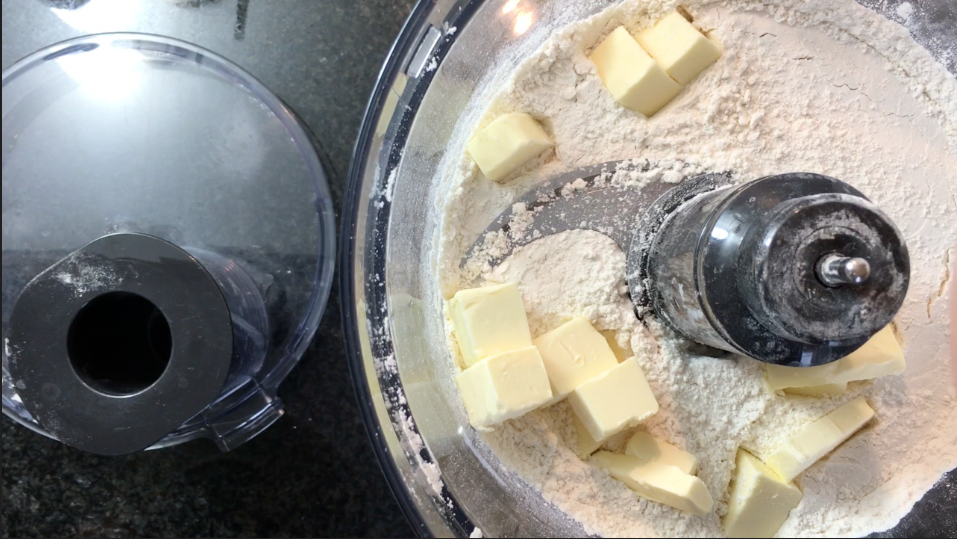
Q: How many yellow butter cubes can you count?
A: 12